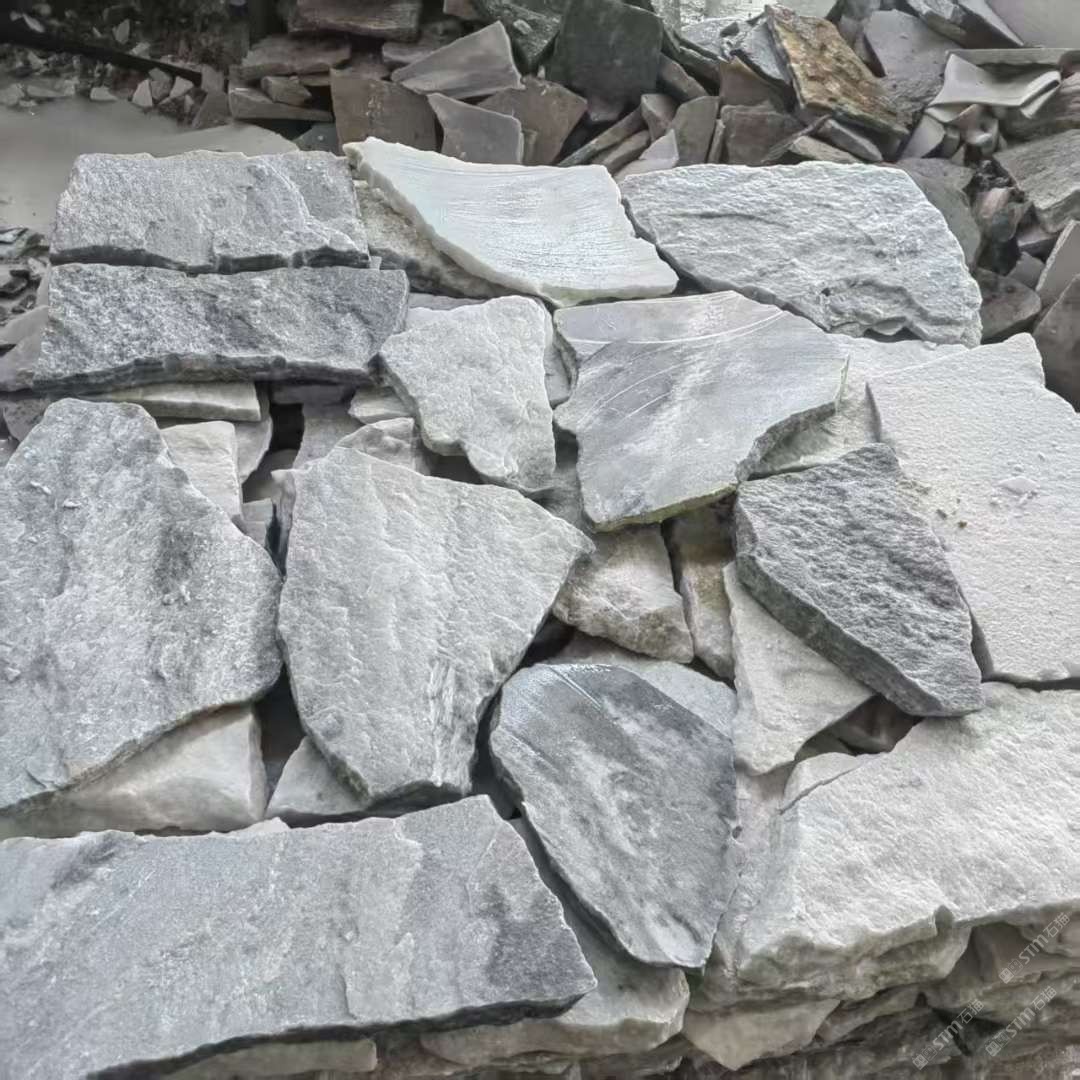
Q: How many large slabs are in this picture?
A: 13